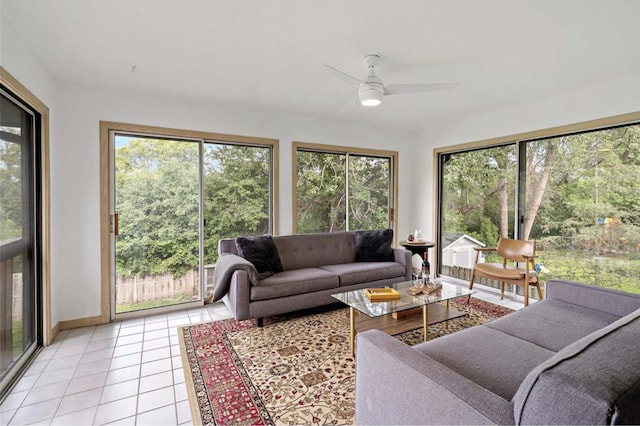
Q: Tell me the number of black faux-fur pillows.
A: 2